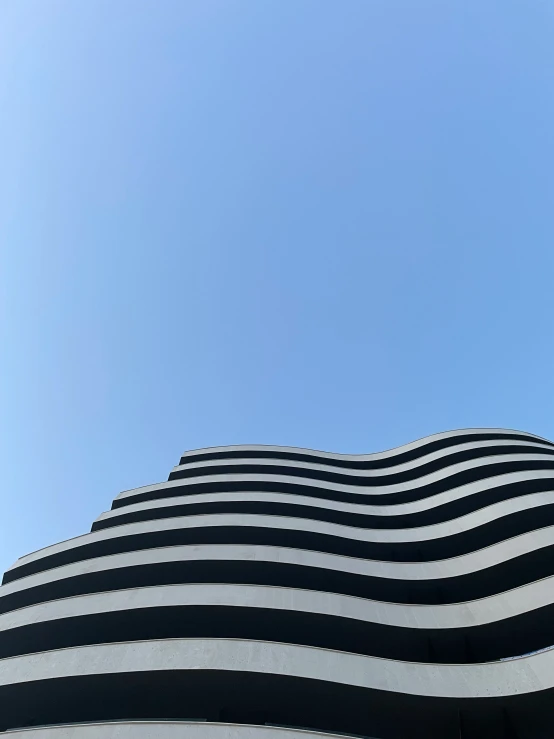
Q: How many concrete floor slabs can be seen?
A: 9